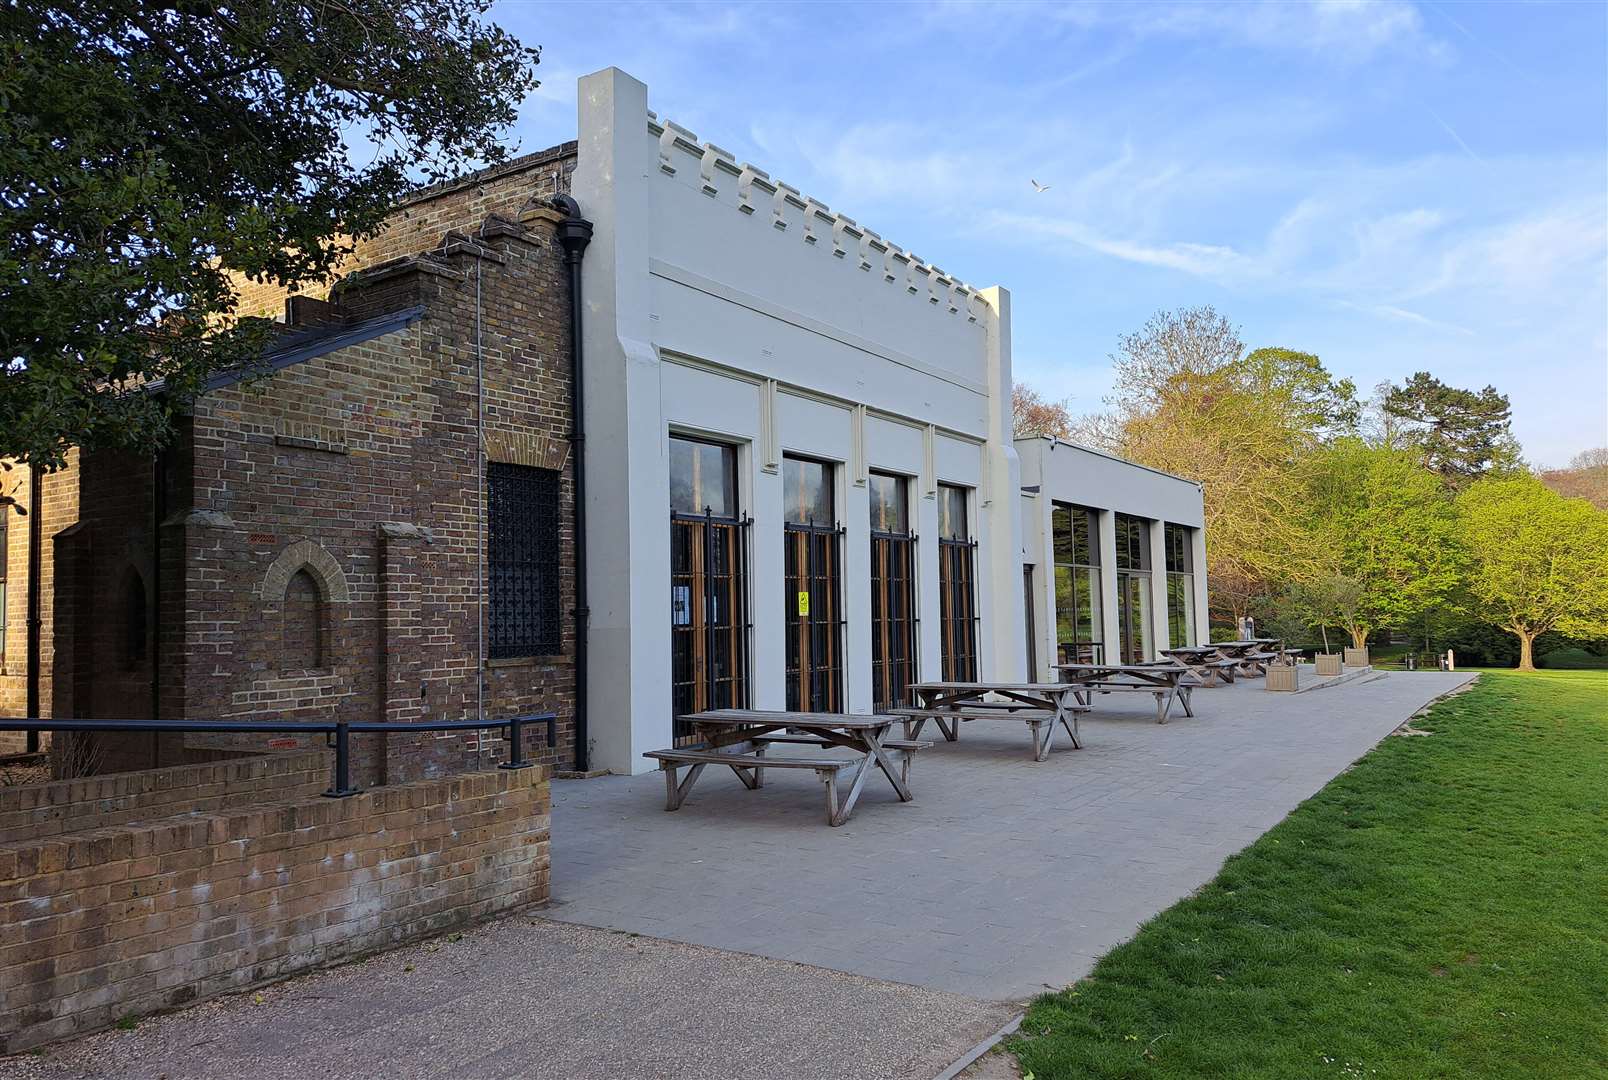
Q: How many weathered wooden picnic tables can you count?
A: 6